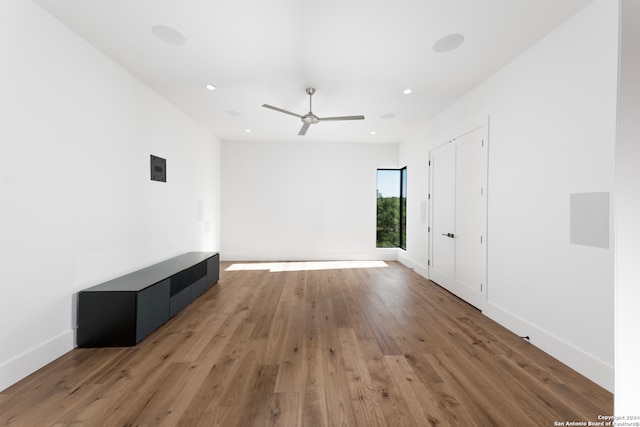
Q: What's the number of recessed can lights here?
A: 4